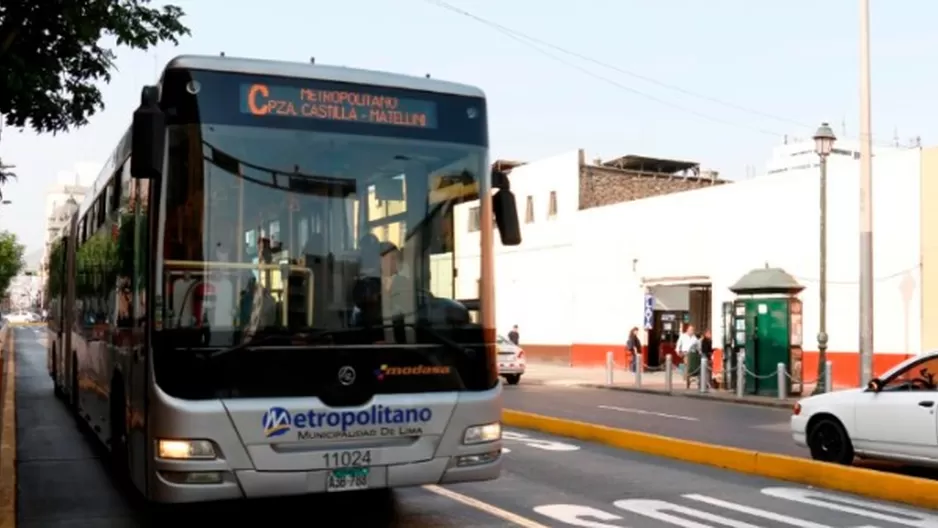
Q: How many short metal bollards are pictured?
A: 7